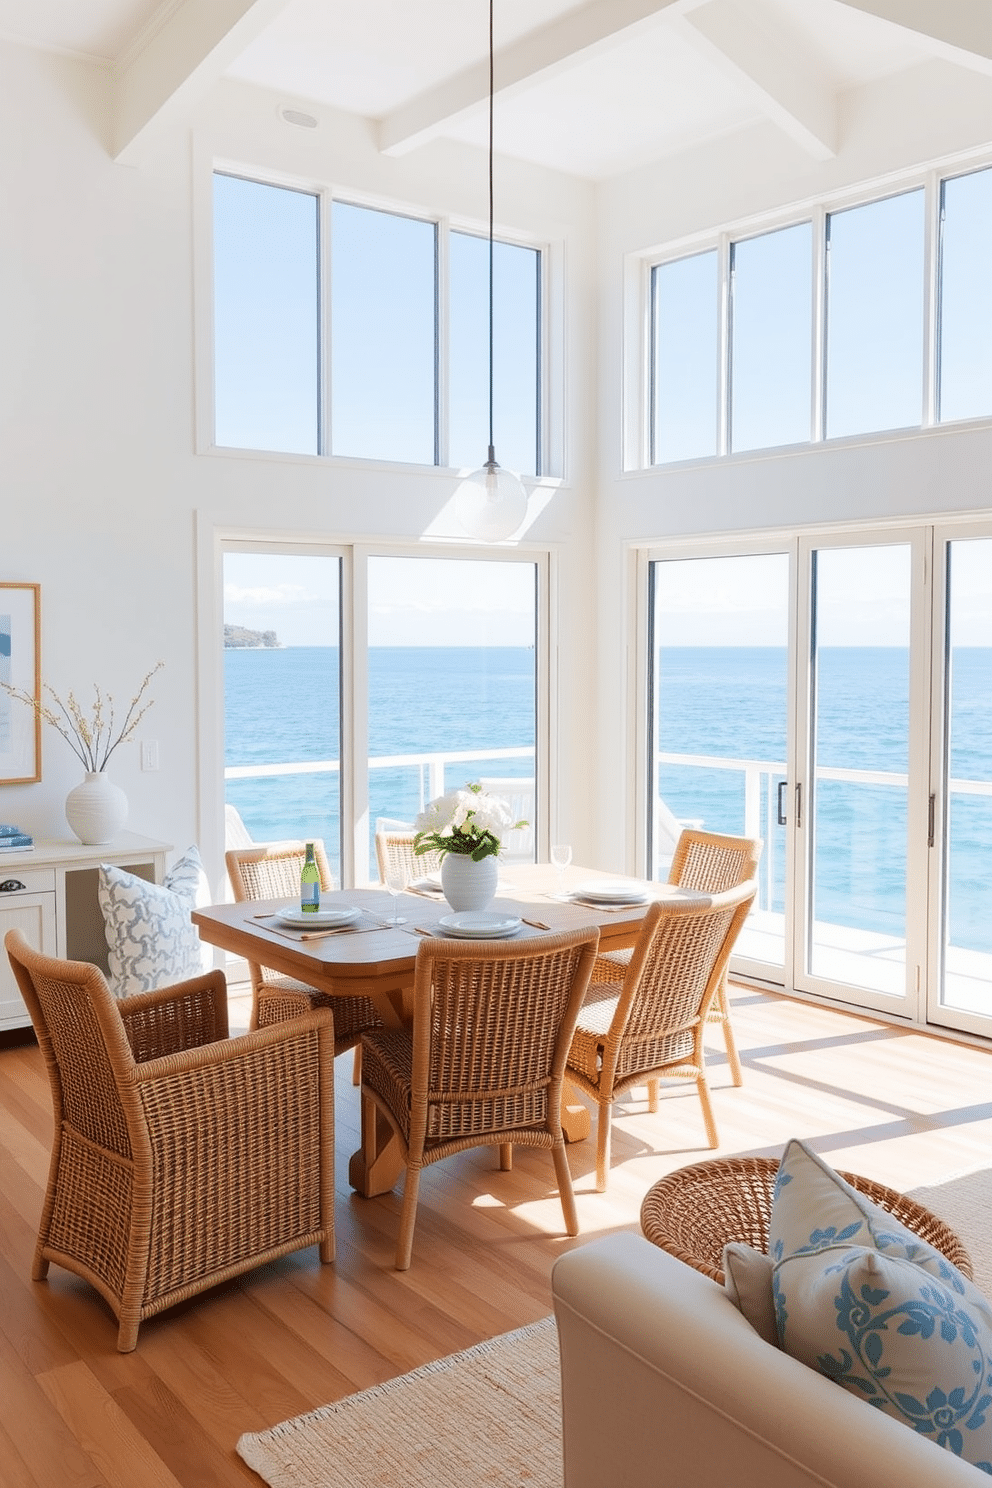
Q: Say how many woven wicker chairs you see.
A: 6